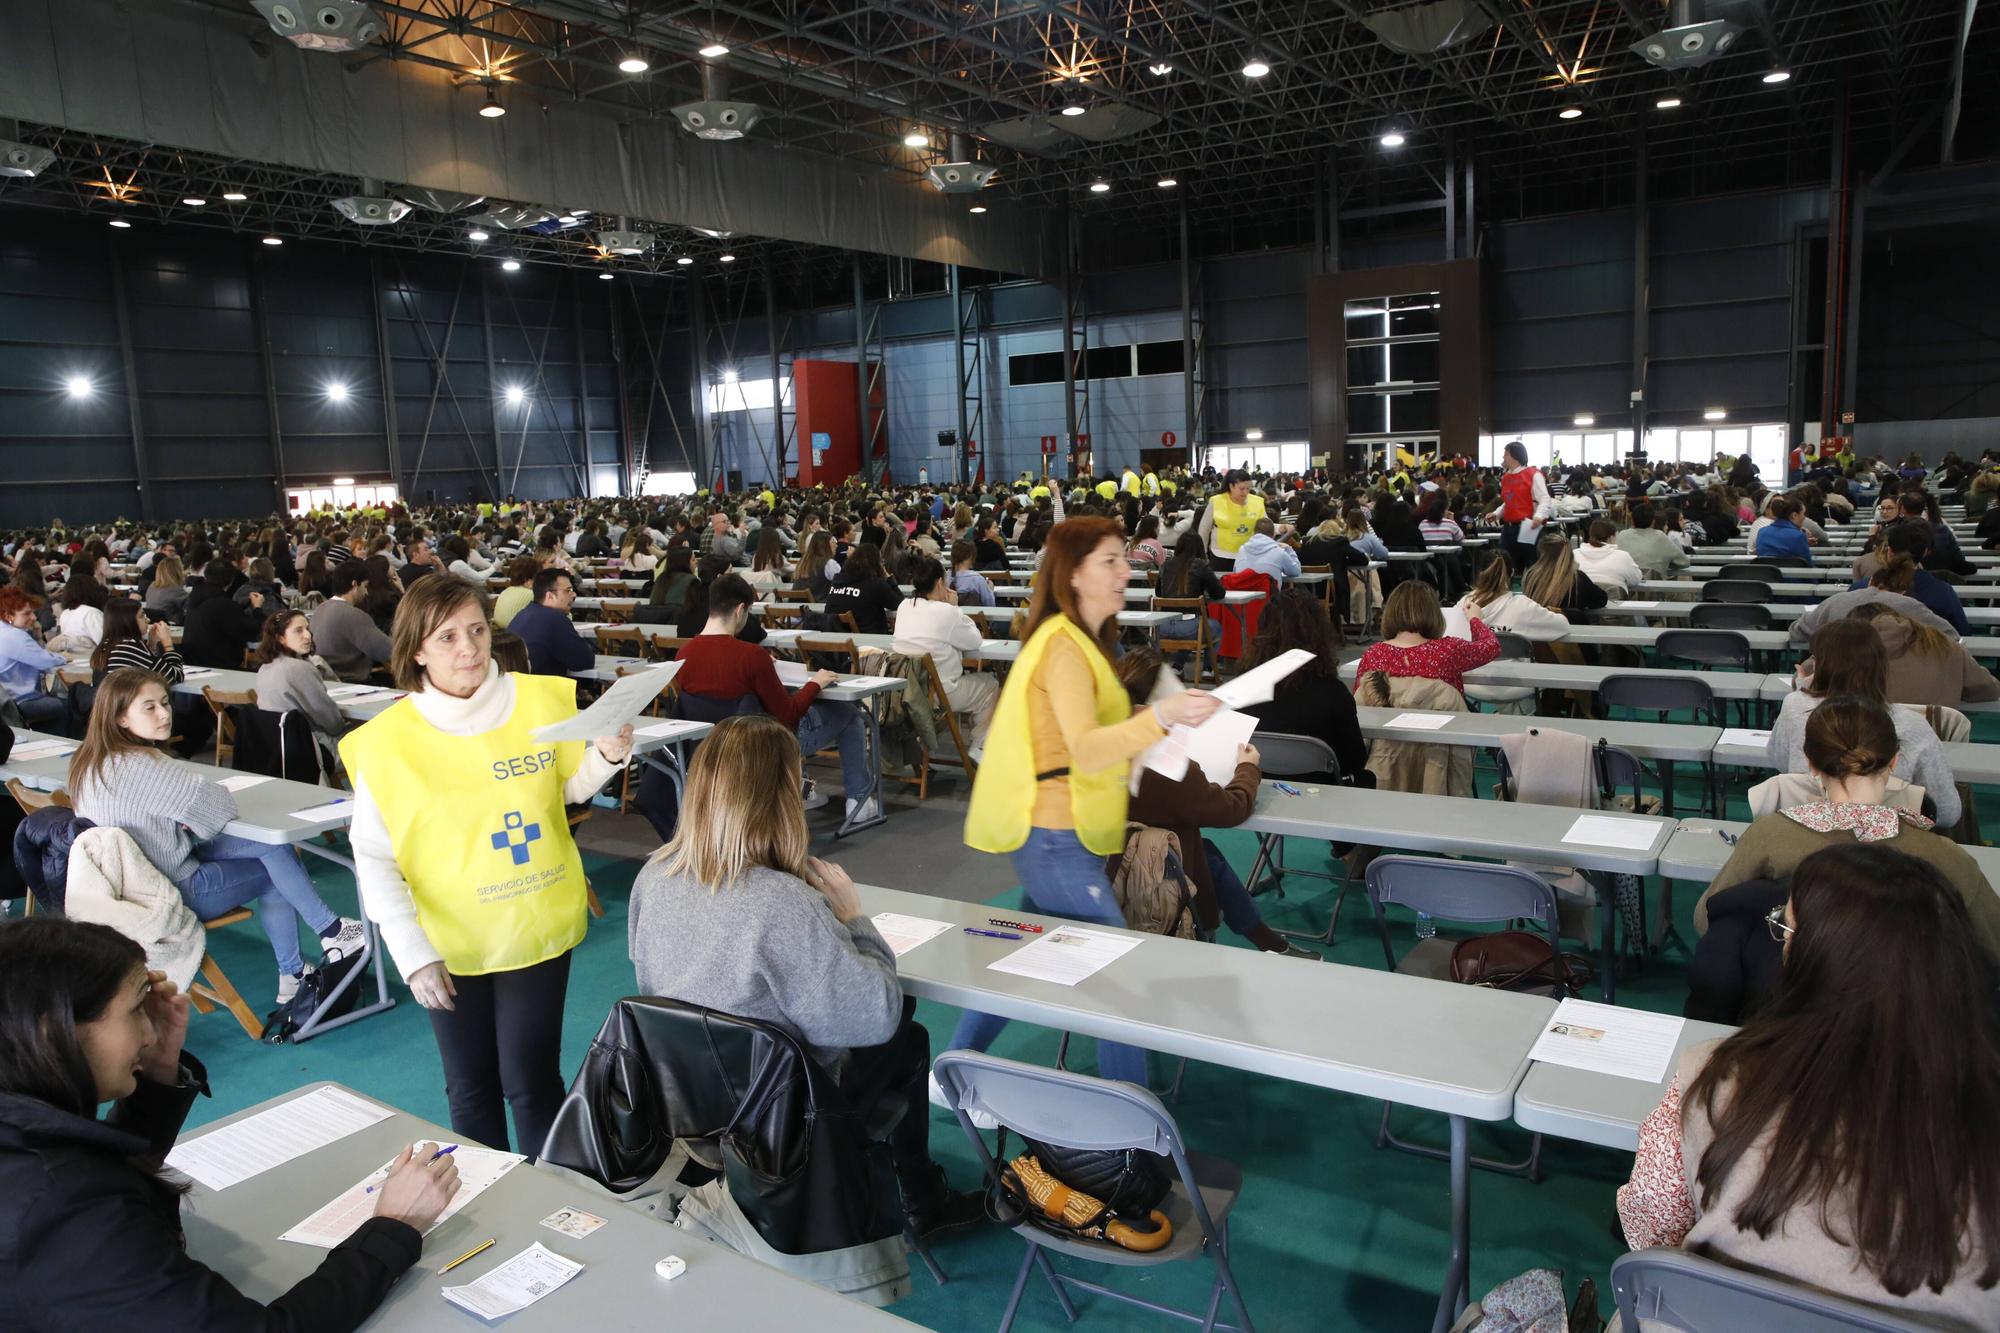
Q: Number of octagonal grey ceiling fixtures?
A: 7